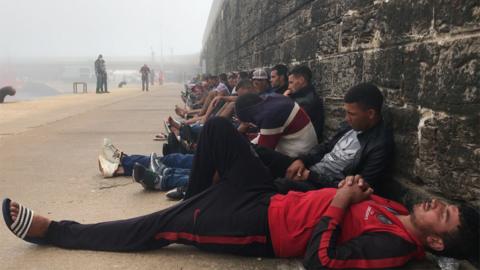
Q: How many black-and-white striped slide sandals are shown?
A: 1